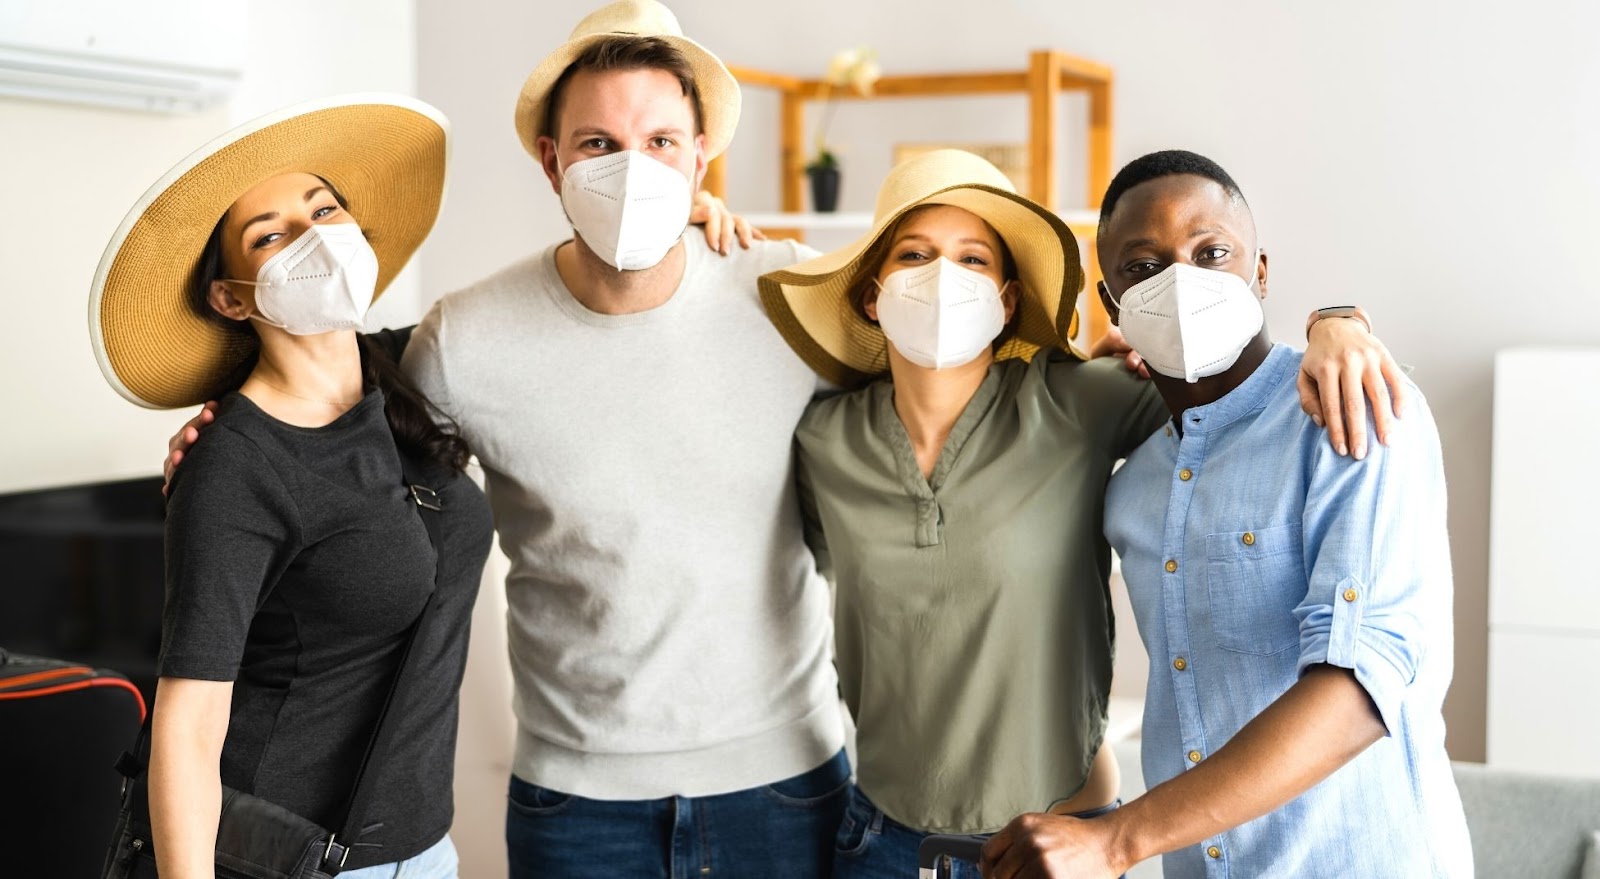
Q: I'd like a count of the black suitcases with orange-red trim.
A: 1